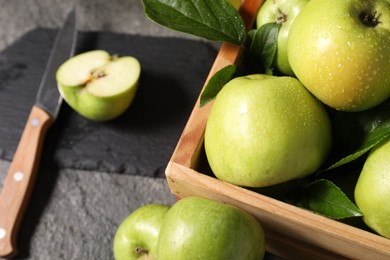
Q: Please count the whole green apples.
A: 6